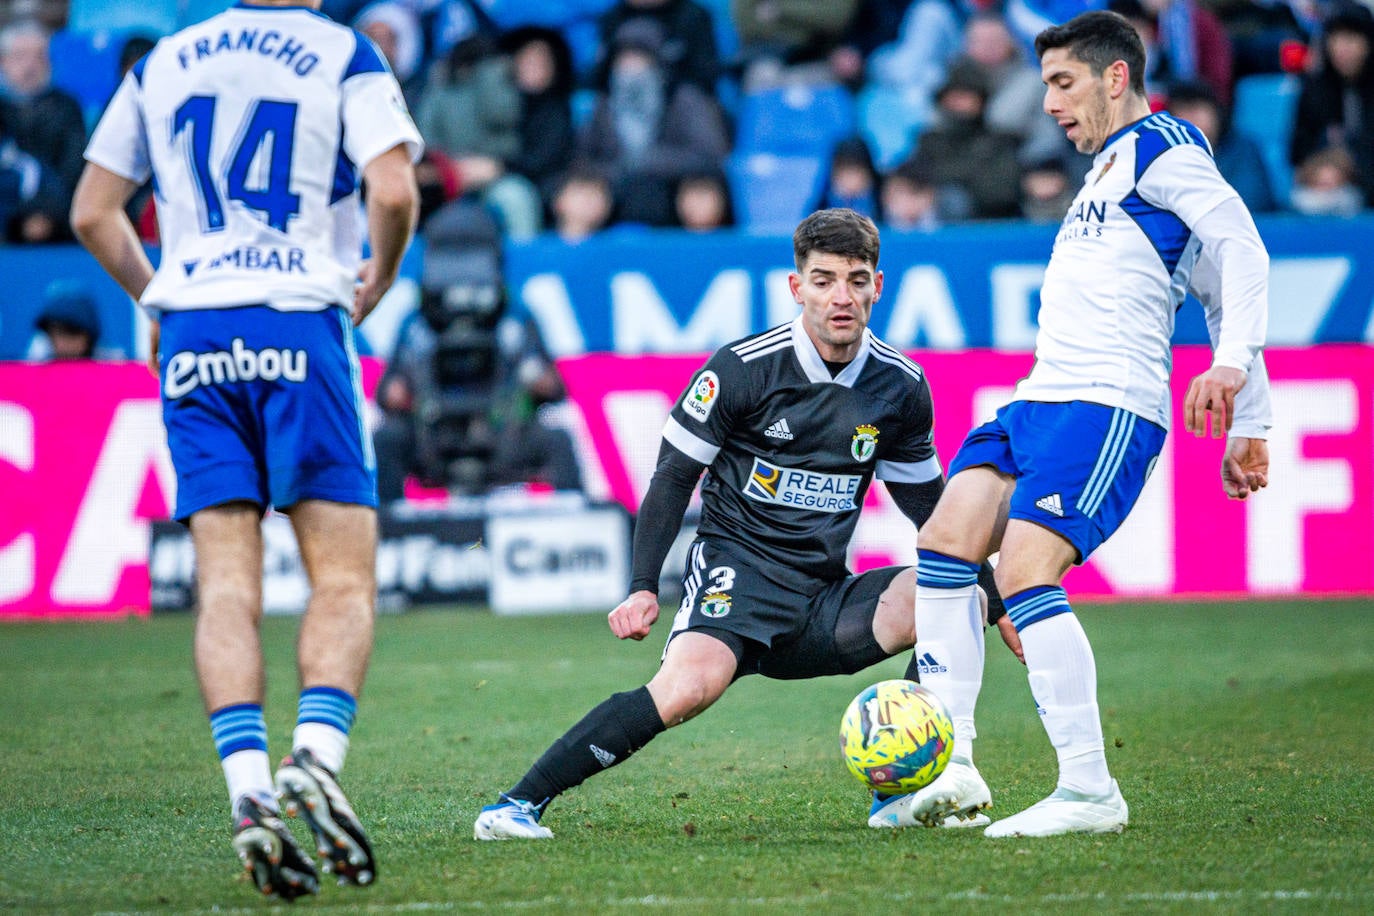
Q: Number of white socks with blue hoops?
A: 4